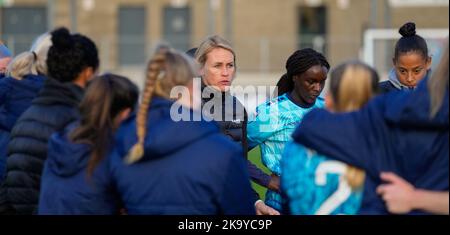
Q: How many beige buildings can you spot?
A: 1